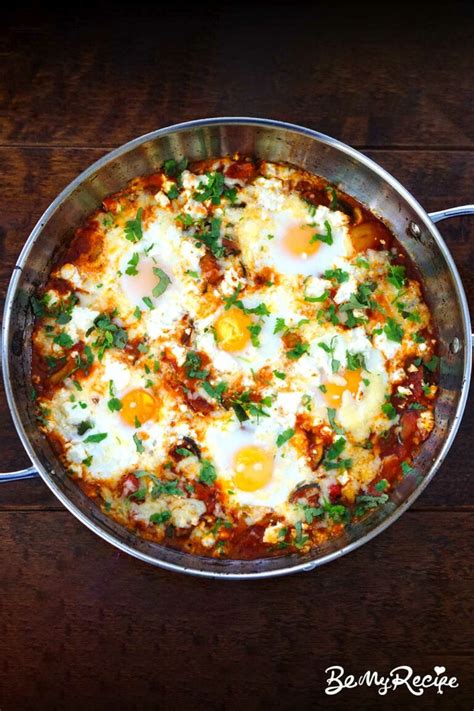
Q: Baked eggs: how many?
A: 6